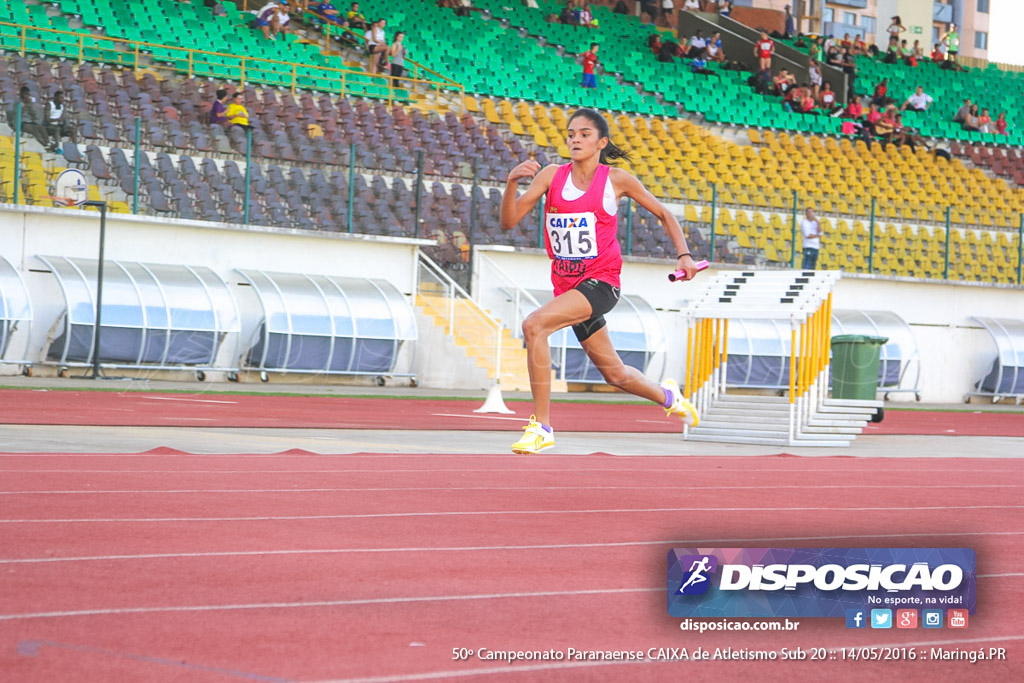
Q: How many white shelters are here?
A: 6